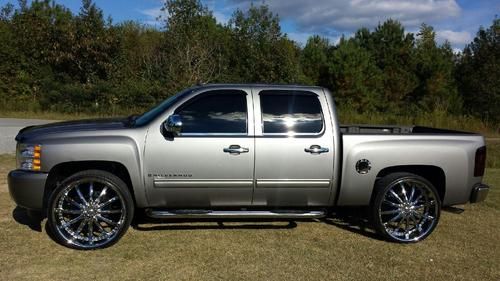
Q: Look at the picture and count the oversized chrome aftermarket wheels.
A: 2